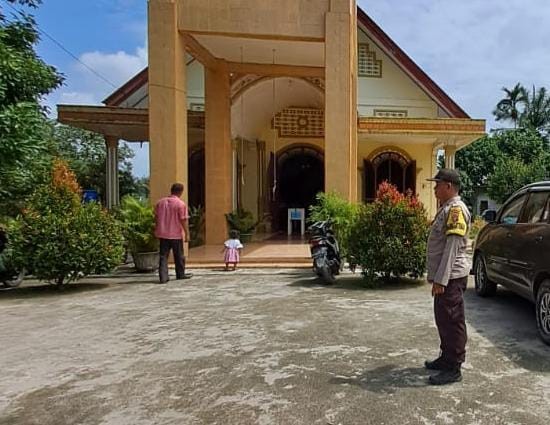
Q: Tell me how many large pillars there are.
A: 3